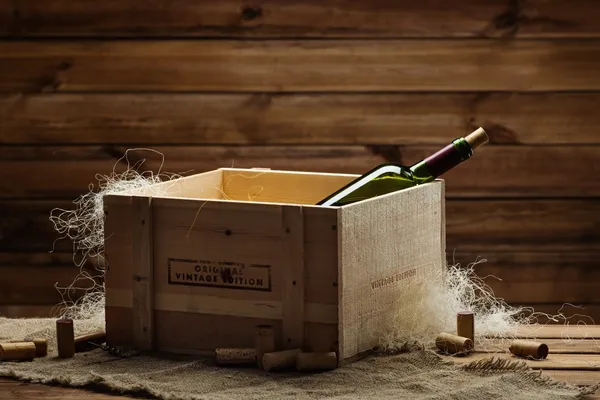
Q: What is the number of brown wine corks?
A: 11